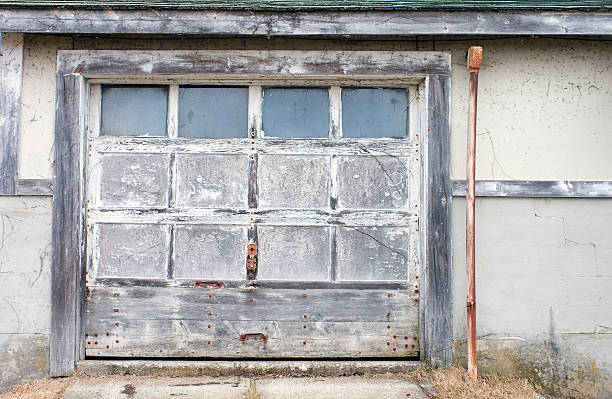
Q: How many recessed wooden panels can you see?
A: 8